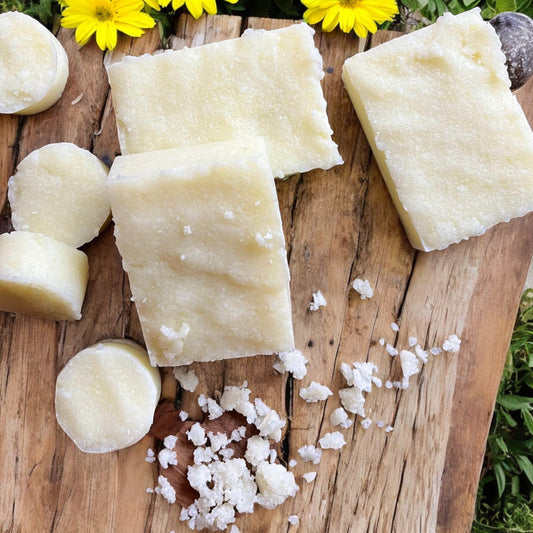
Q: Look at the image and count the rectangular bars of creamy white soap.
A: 3